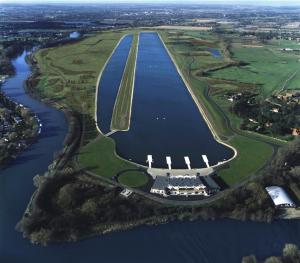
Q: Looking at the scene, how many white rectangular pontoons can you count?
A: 4